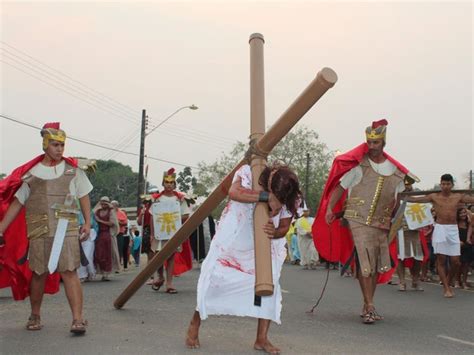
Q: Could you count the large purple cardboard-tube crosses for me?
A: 0